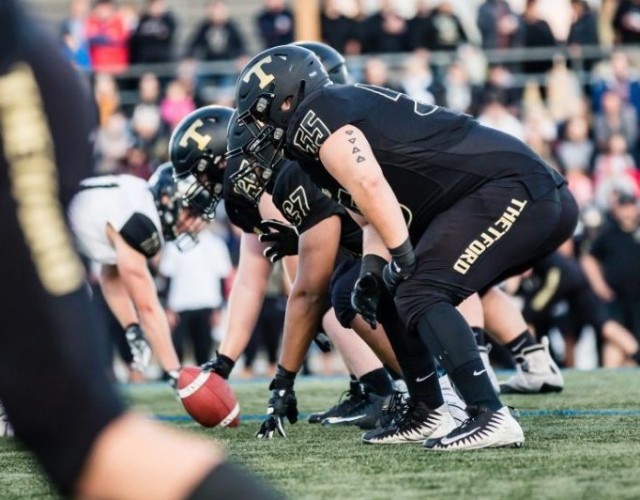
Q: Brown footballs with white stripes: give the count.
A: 1